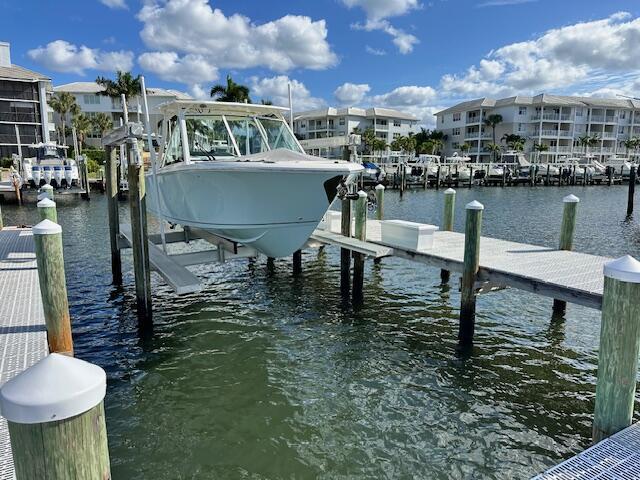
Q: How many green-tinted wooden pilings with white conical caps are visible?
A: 10